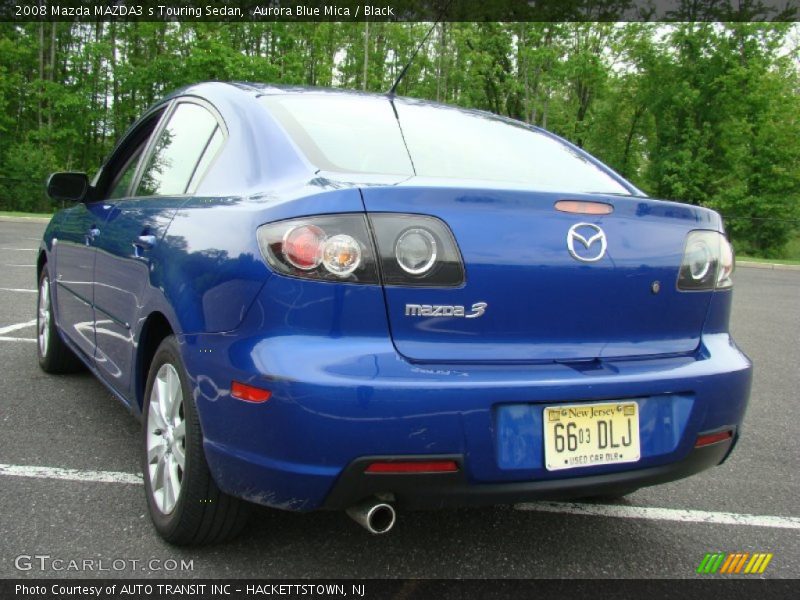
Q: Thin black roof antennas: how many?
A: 1